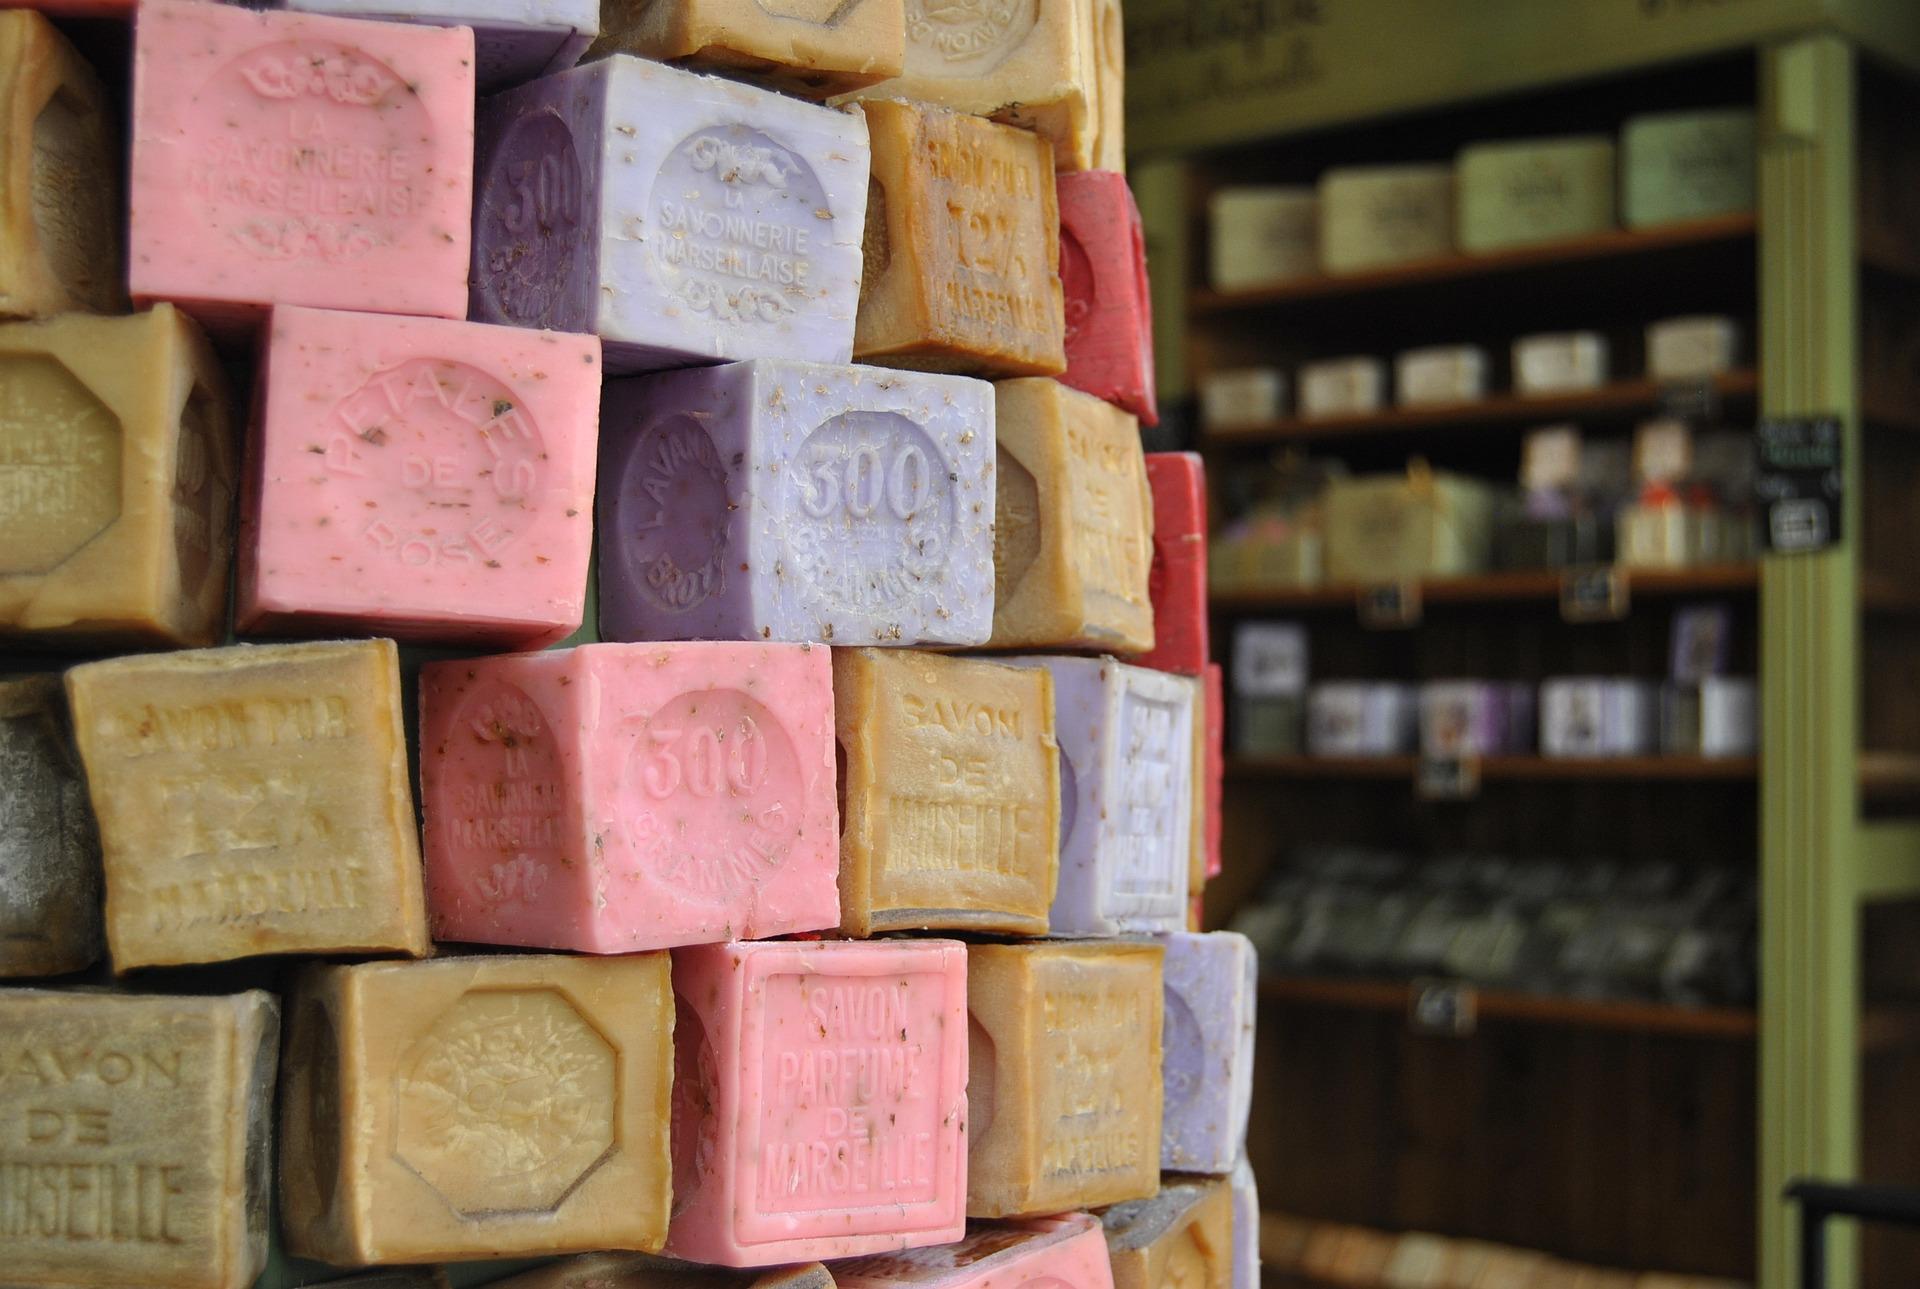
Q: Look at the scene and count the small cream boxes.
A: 5